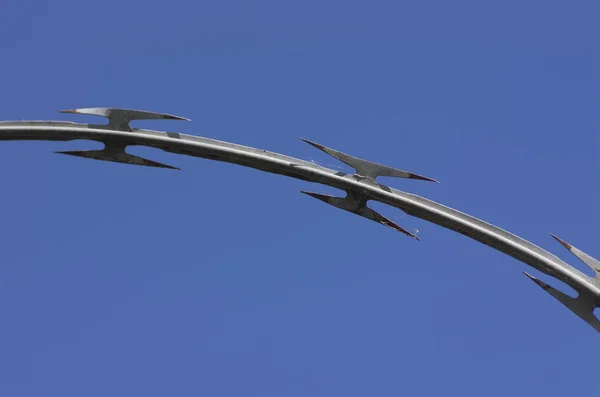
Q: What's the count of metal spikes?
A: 10